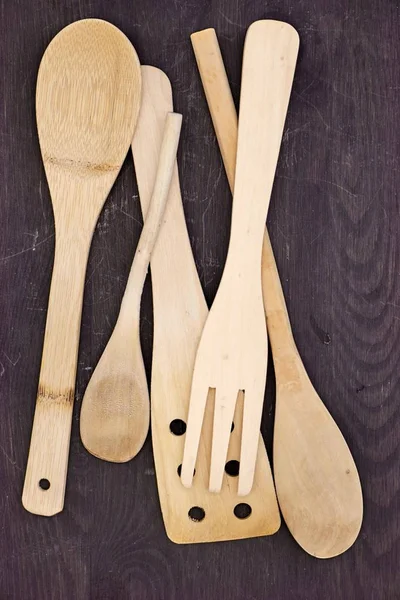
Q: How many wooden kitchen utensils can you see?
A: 5